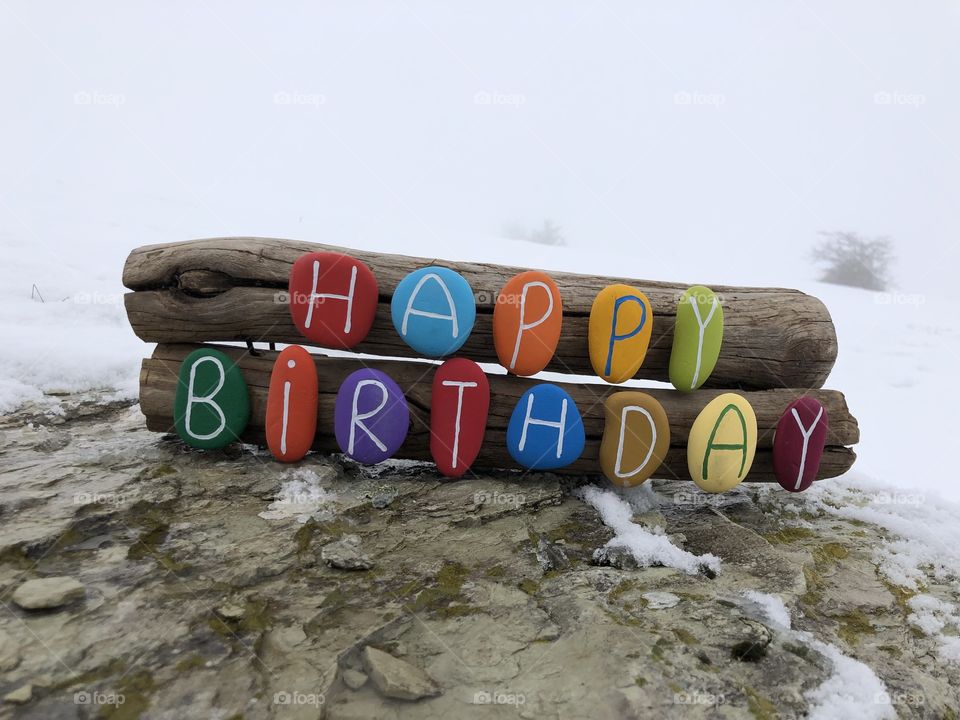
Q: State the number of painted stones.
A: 13